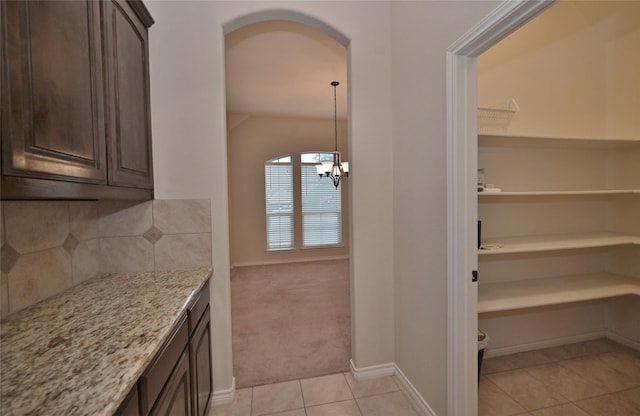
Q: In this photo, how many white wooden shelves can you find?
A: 4